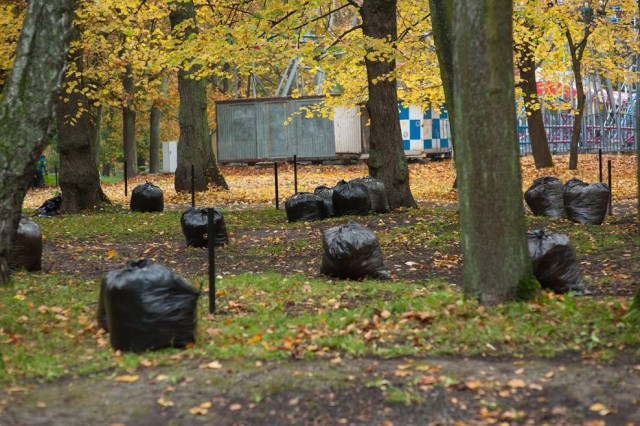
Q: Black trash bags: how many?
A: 13